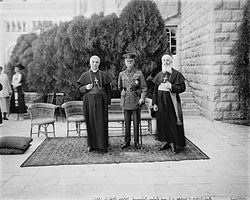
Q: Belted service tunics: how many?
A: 1